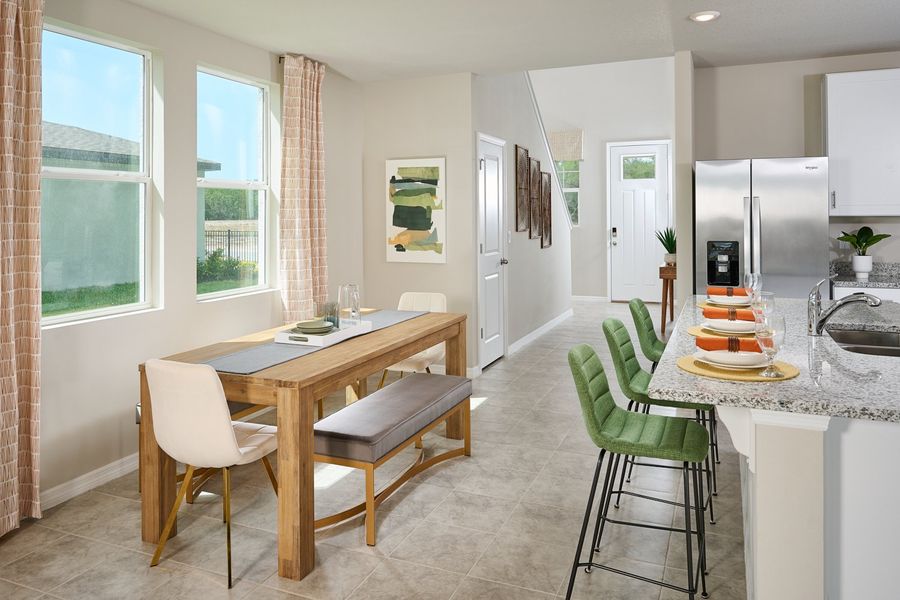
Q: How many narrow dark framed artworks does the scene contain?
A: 3